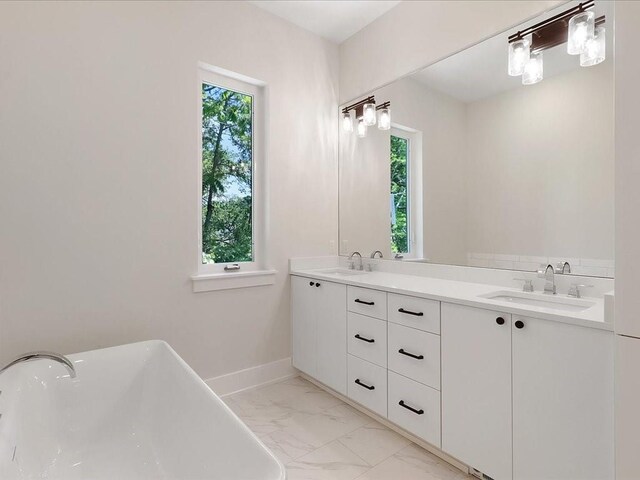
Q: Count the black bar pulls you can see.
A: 6